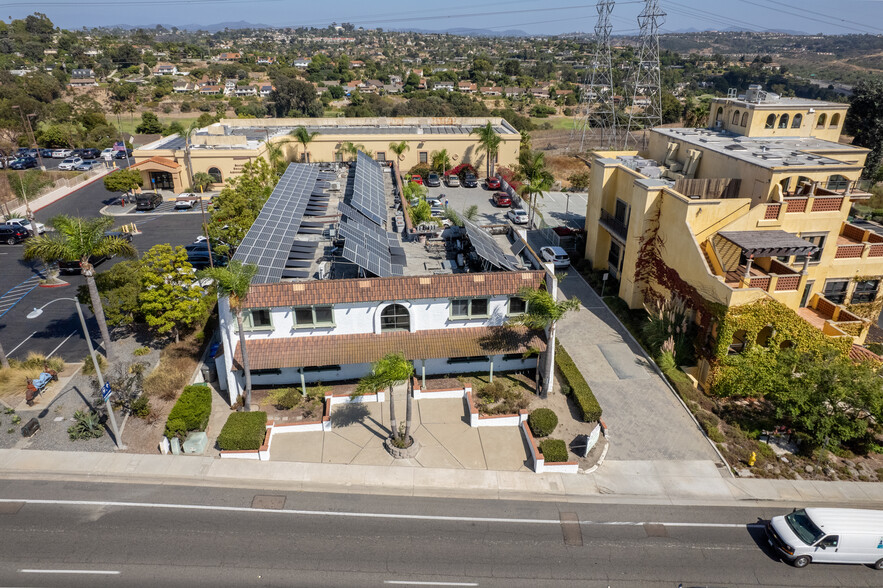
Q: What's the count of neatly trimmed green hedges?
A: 5